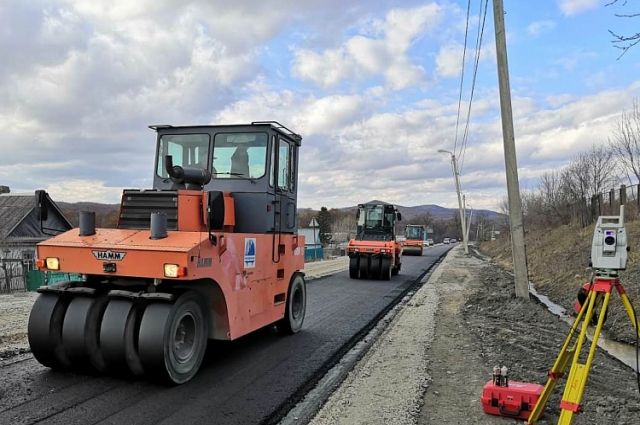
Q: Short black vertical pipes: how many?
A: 2